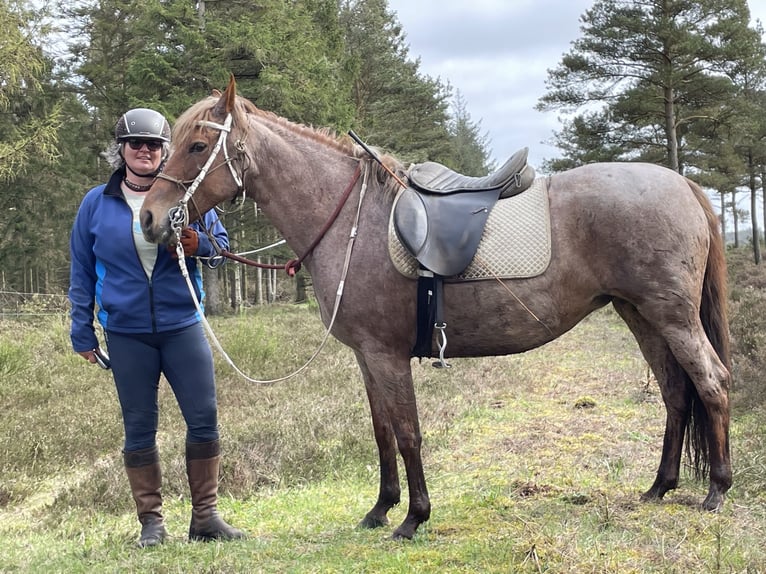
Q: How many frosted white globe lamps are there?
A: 0